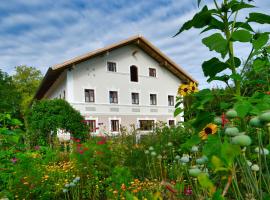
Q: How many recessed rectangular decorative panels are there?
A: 5